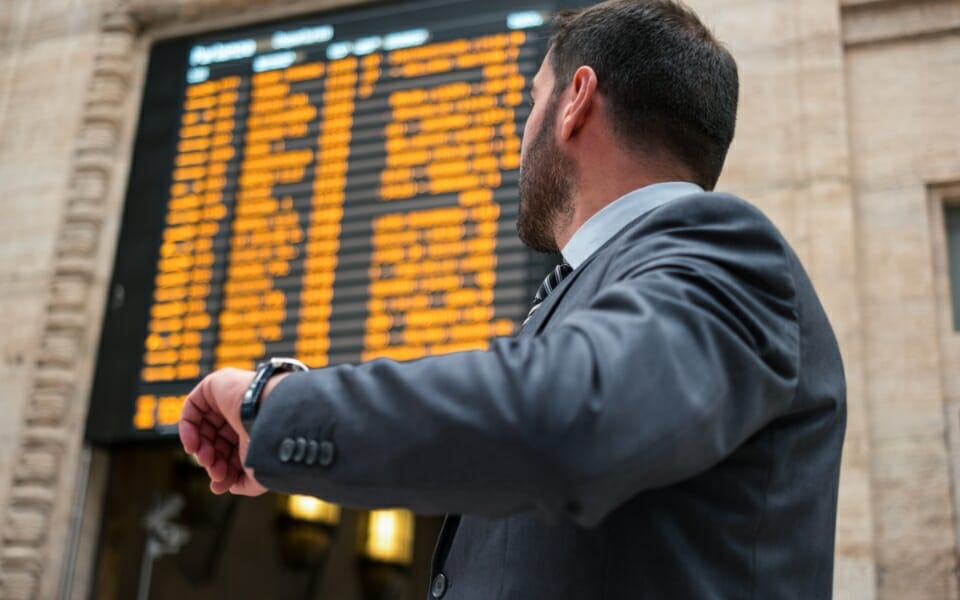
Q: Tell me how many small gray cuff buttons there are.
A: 4